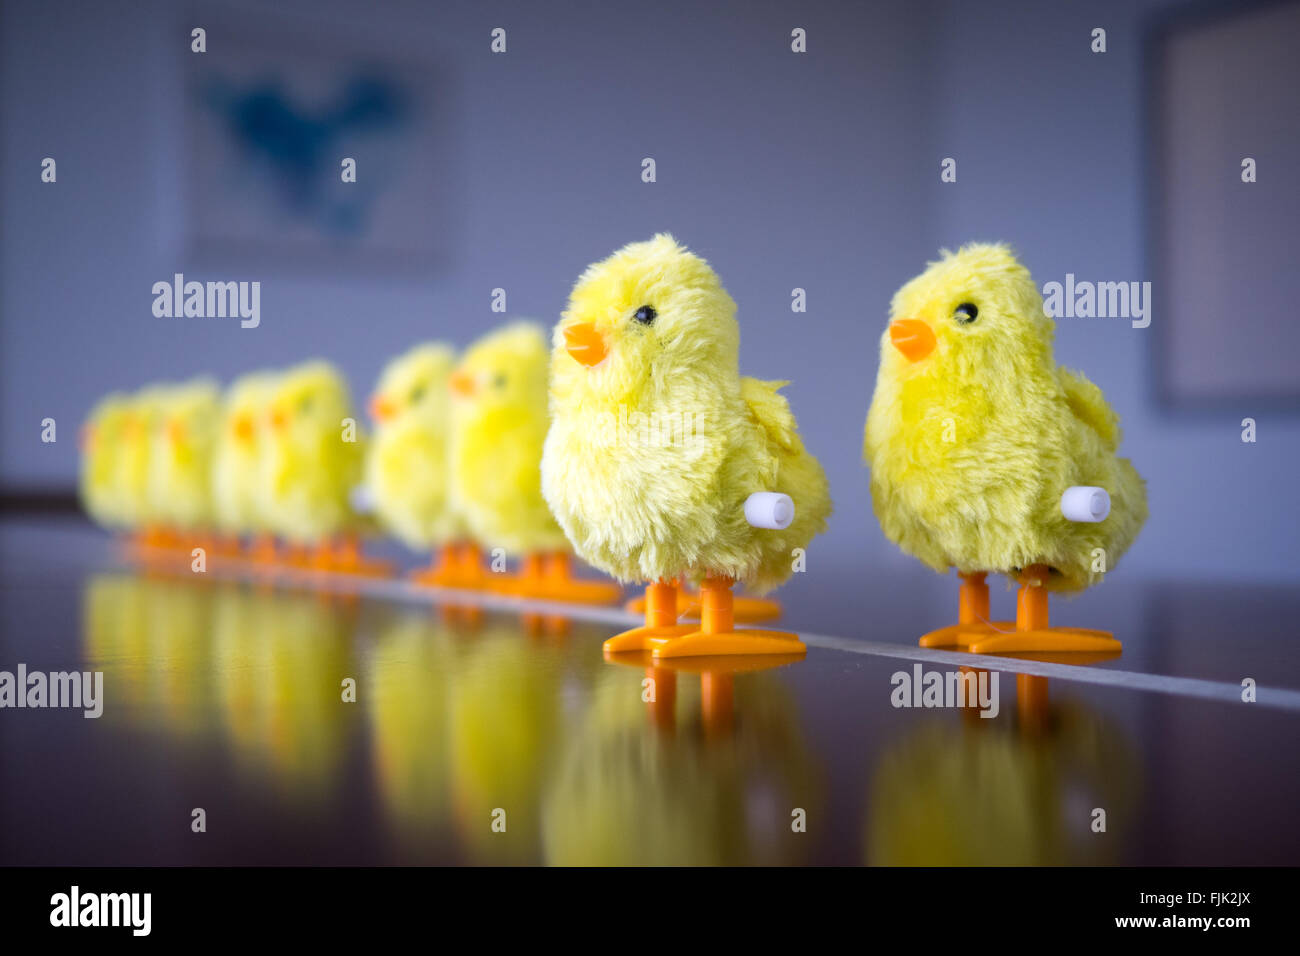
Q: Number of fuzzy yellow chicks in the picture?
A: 9